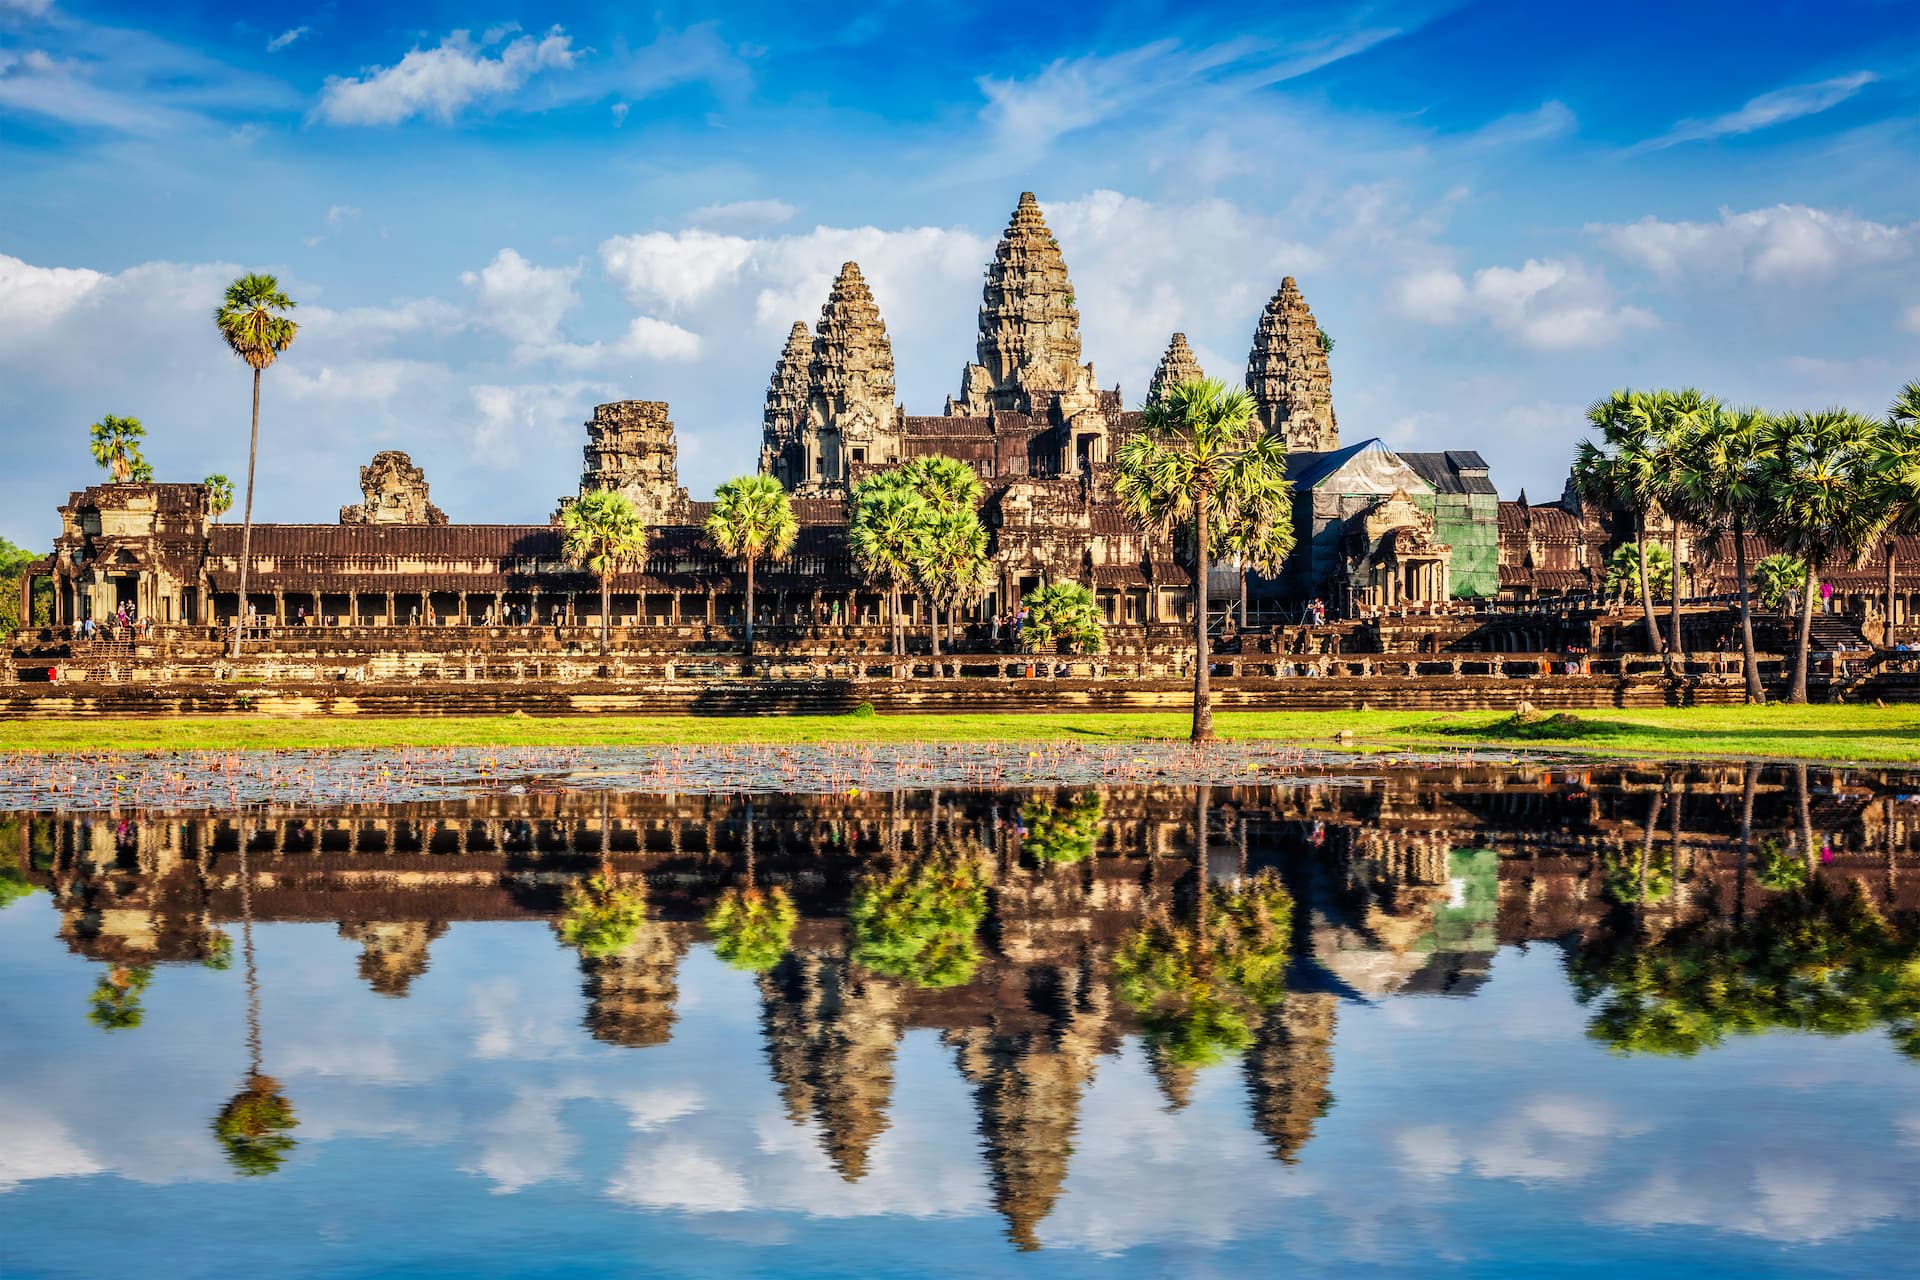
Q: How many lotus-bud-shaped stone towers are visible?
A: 5